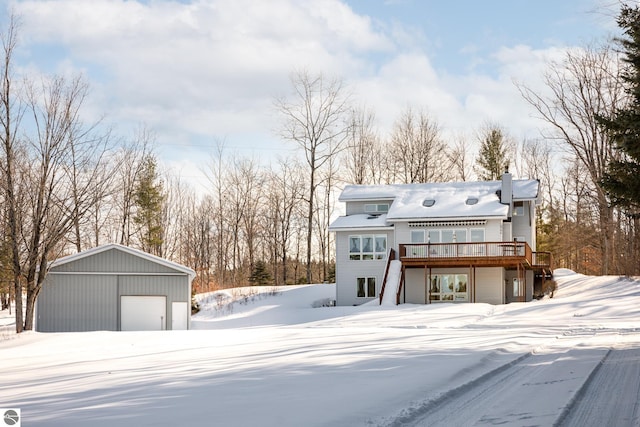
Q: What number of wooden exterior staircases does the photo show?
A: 1